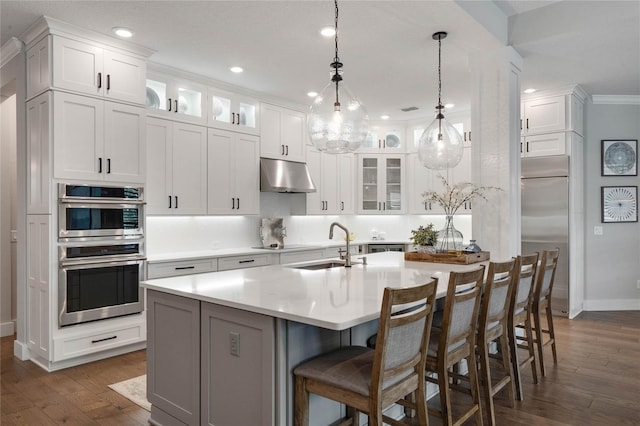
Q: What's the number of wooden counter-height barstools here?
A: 5